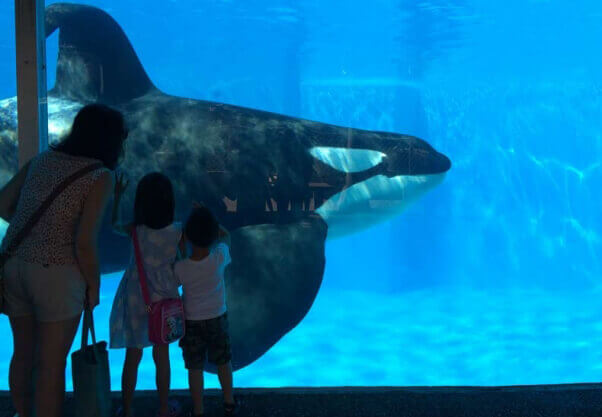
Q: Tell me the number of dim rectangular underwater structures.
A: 2